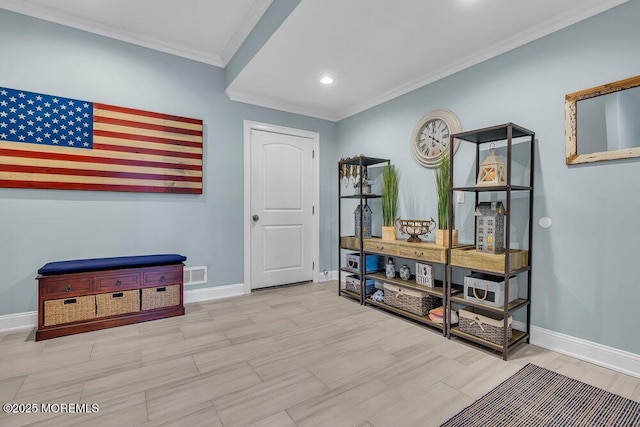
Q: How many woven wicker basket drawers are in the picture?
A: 3